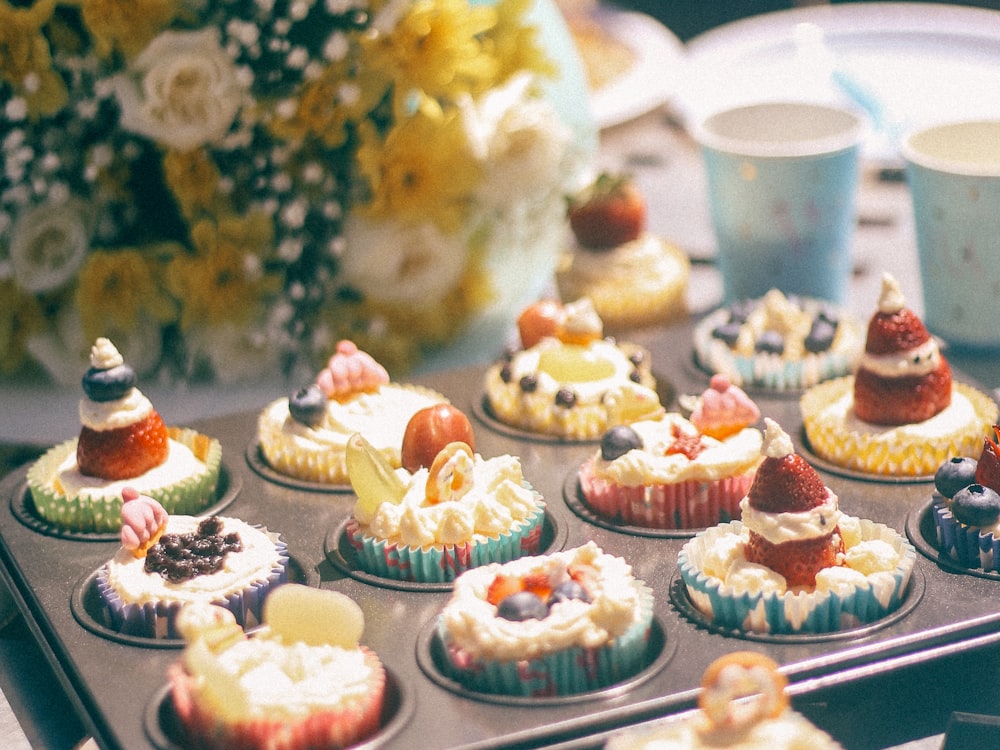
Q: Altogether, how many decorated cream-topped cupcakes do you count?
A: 14